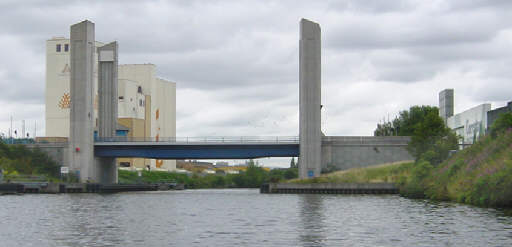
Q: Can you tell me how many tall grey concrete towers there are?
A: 3